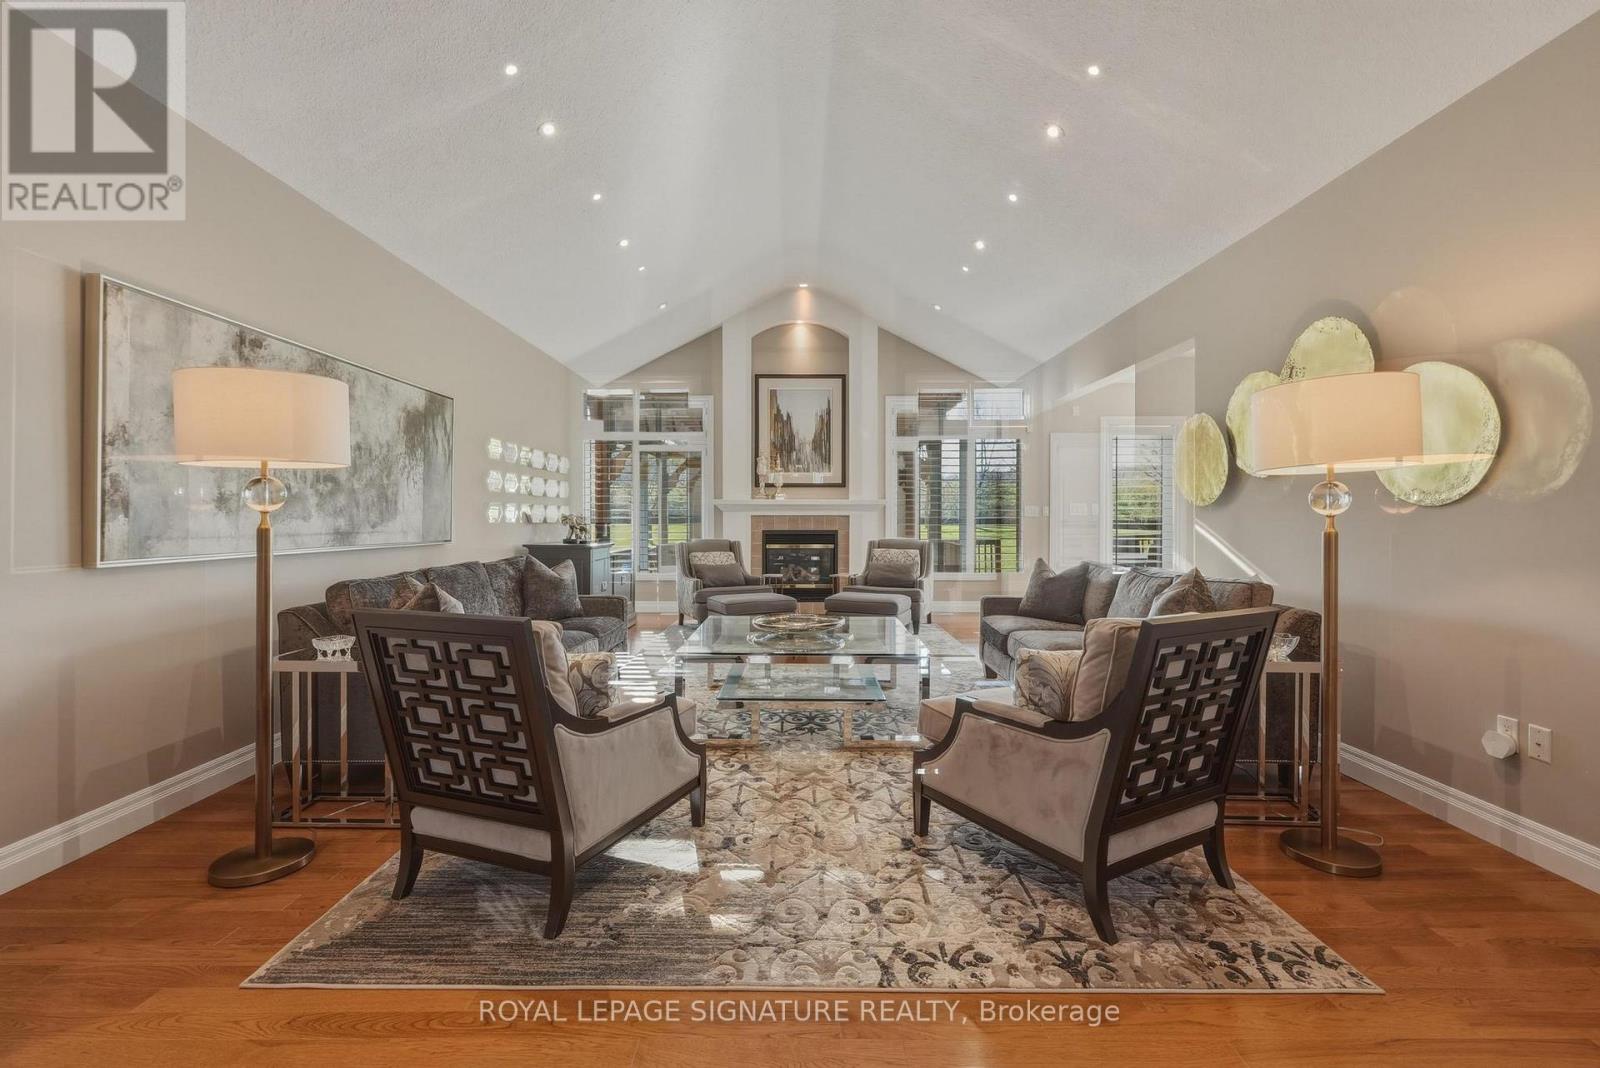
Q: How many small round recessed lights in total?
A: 13